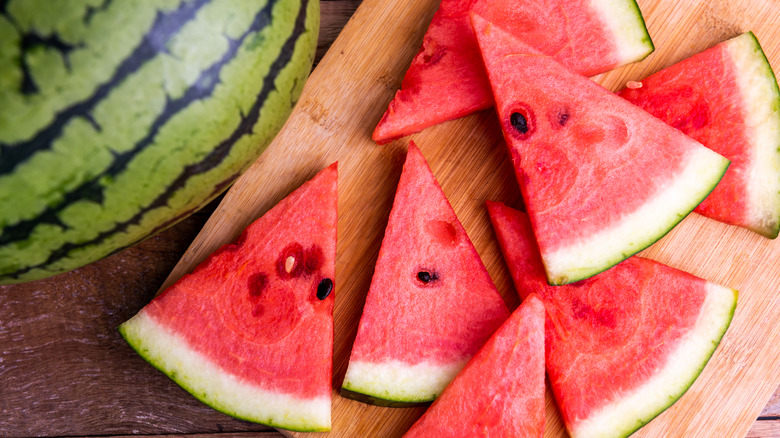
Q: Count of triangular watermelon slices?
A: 7